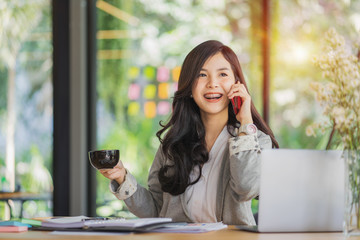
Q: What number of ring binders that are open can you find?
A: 1